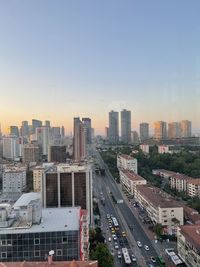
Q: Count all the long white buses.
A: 2